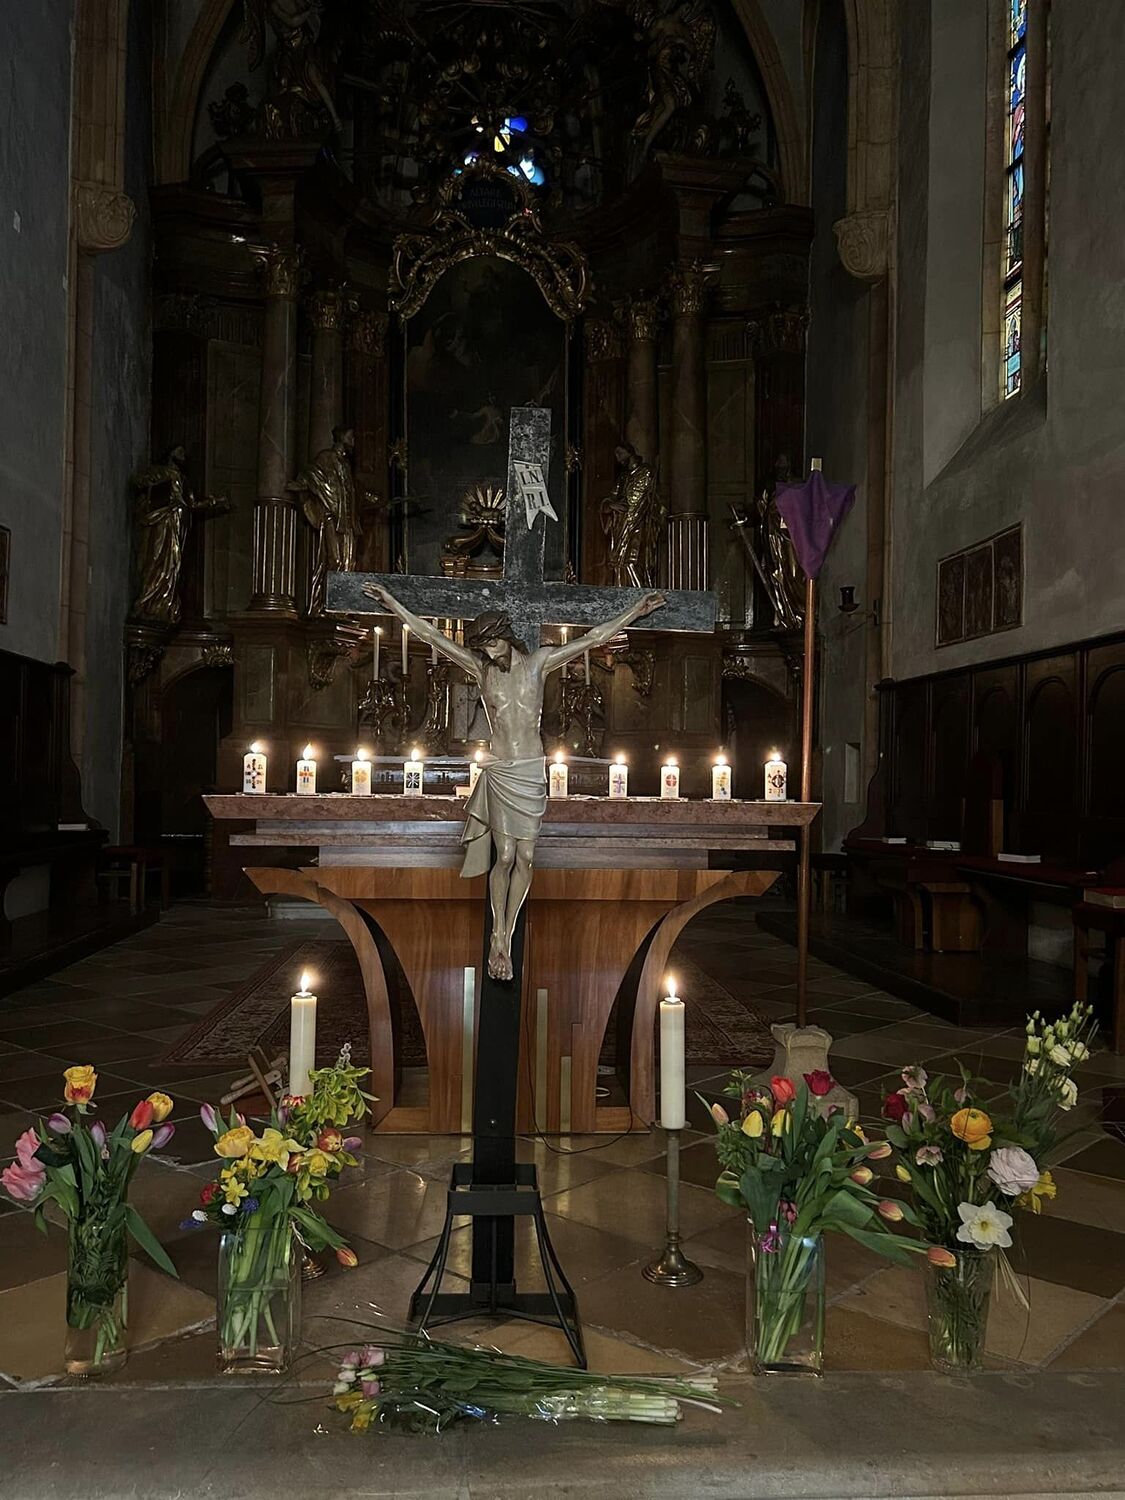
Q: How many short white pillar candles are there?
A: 10